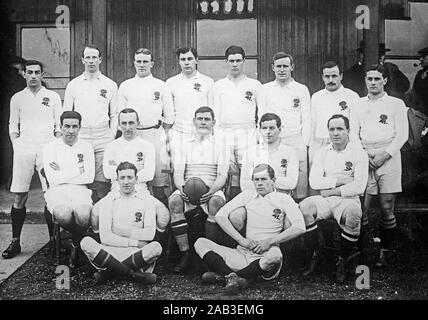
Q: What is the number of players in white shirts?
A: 15